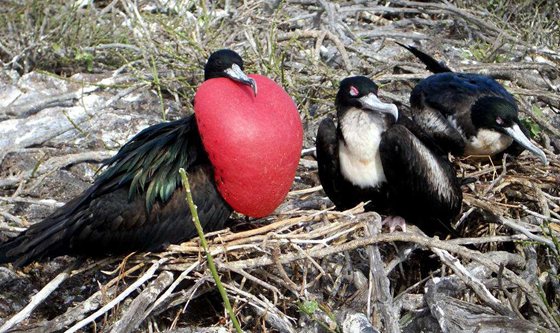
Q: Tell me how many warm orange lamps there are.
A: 0